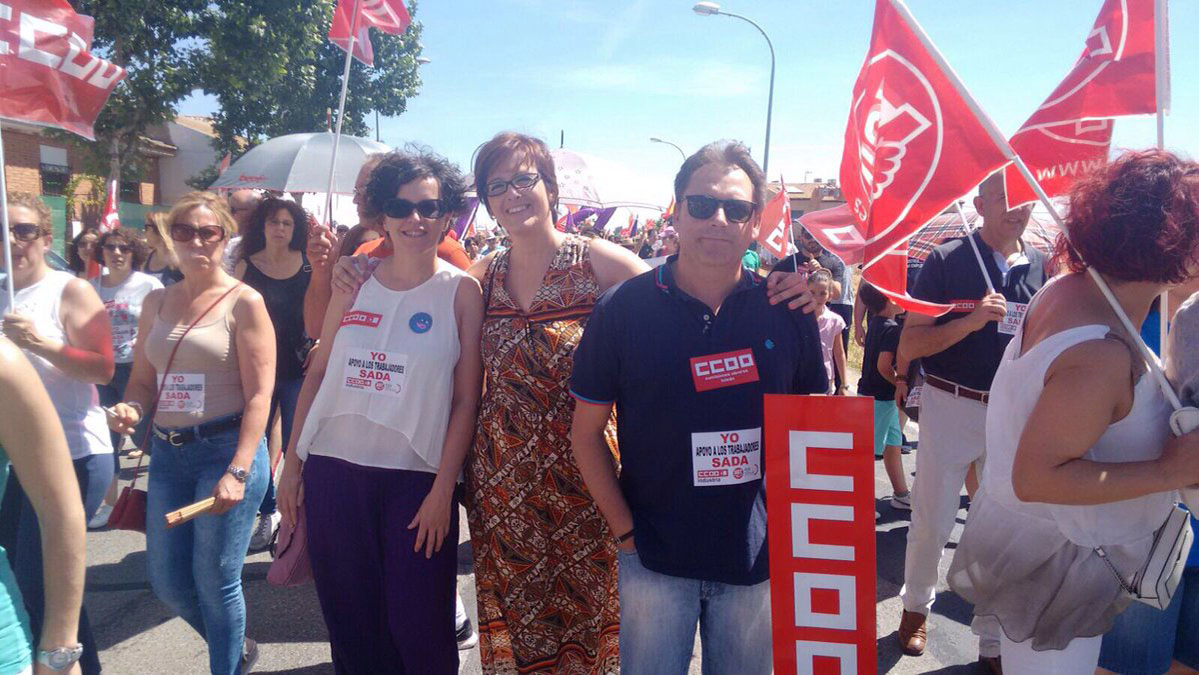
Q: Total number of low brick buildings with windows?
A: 1